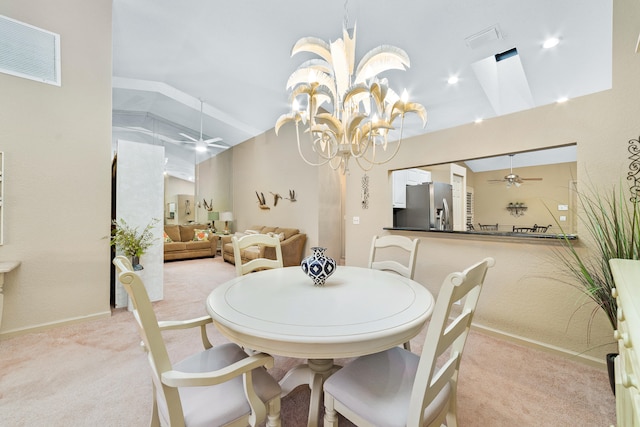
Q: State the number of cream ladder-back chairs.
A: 4